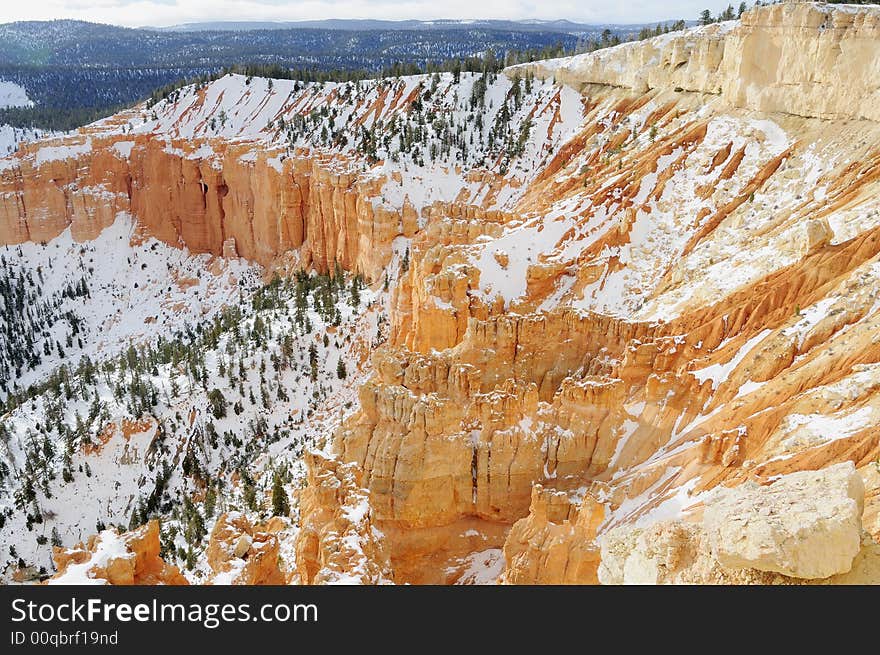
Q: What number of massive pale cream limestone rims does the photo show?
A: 1